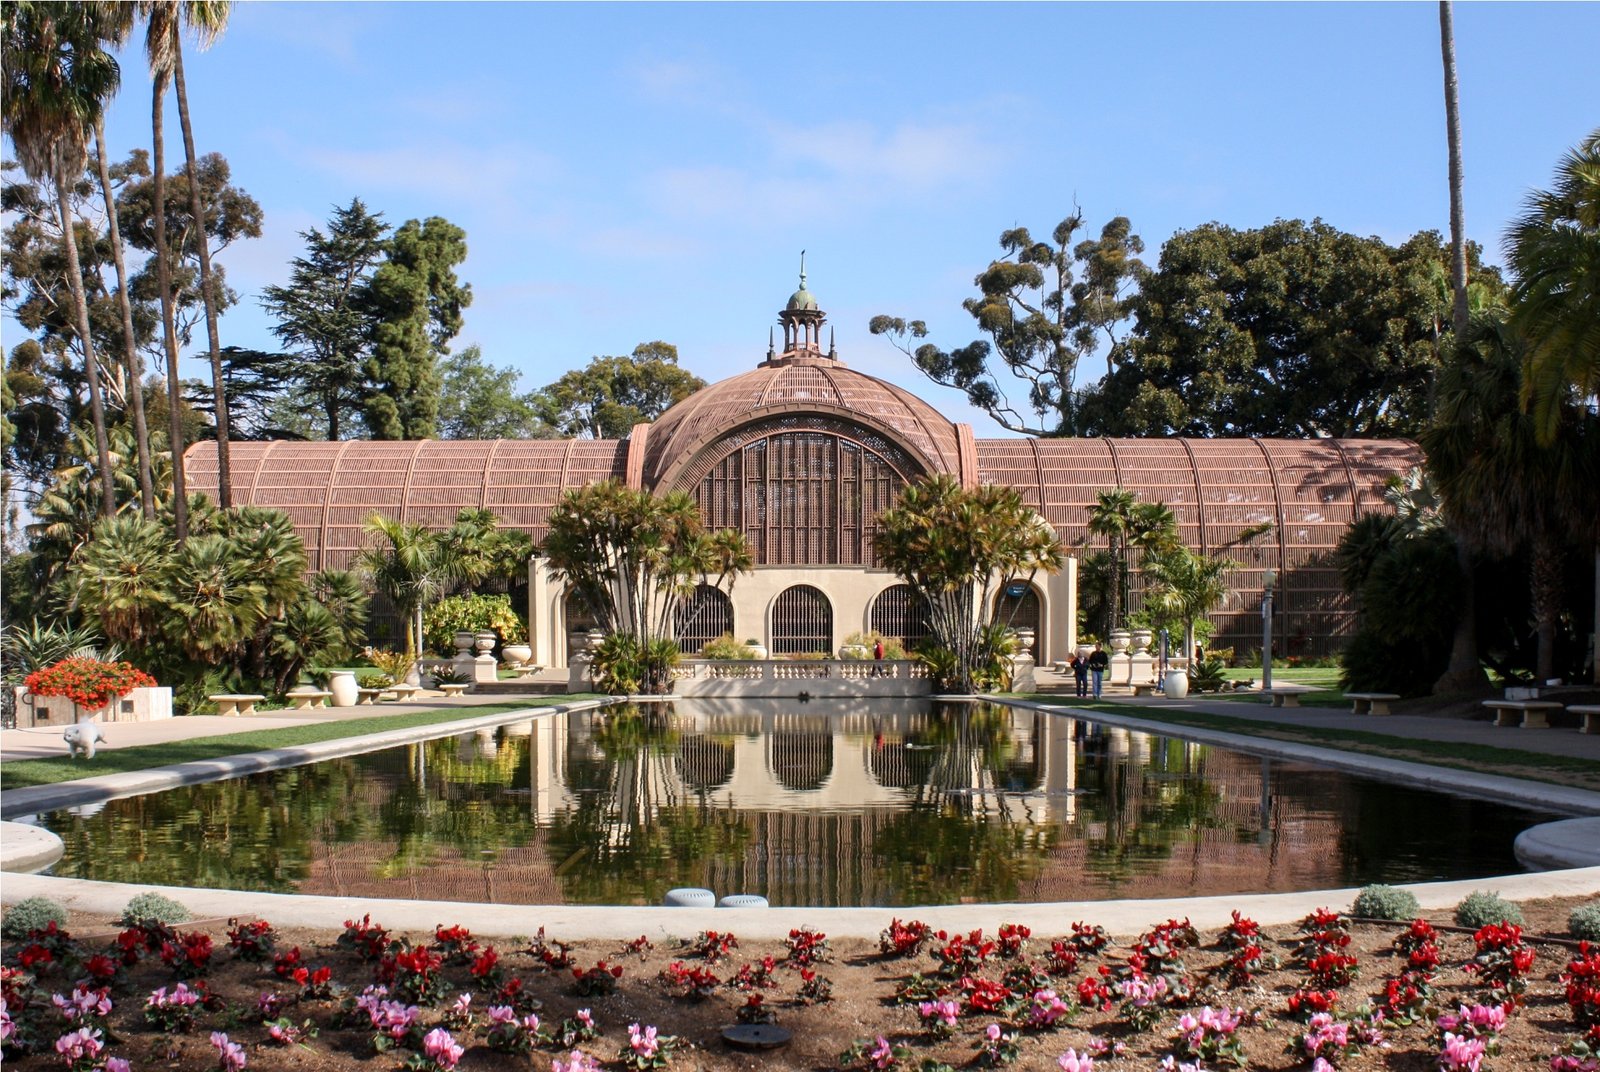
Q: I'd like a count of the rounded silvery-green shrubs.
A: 5